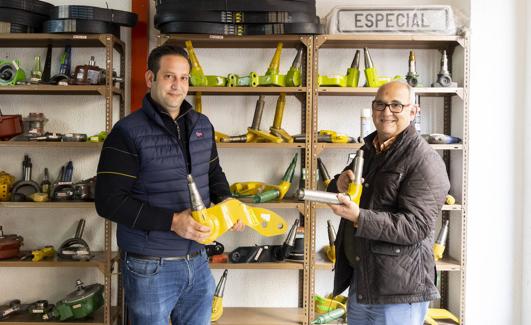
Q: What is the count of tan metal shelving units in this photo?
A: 3